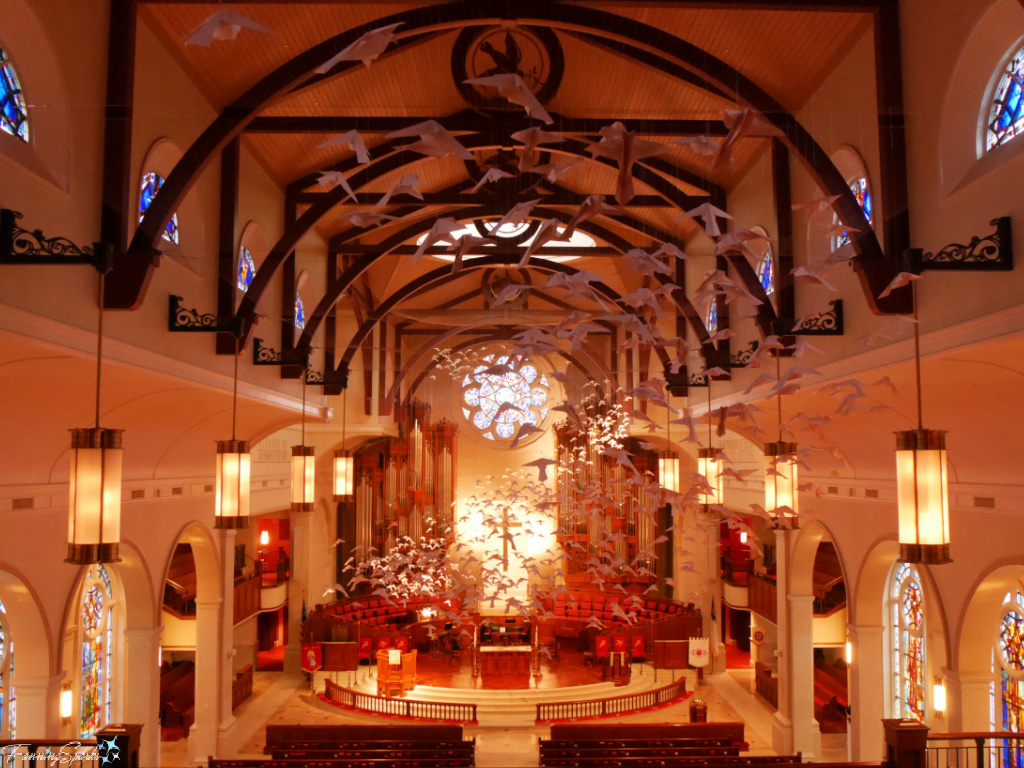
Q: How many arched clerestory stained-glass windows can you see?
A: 8